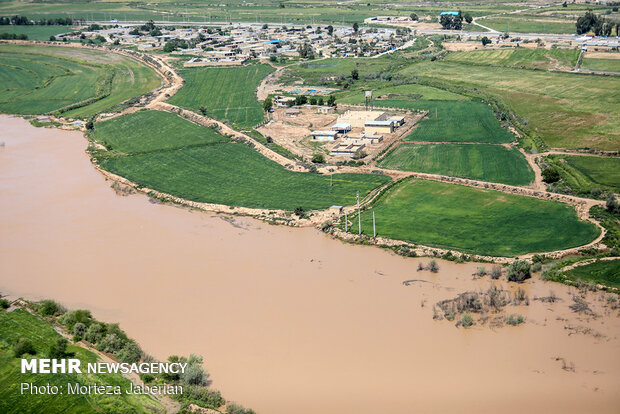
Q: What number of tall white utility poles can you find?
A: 3